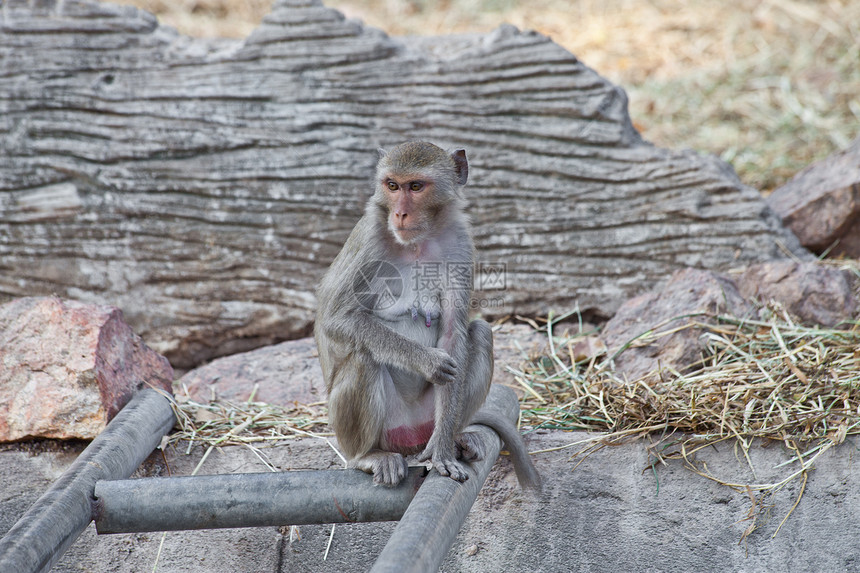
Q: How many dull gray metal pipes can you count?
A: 3